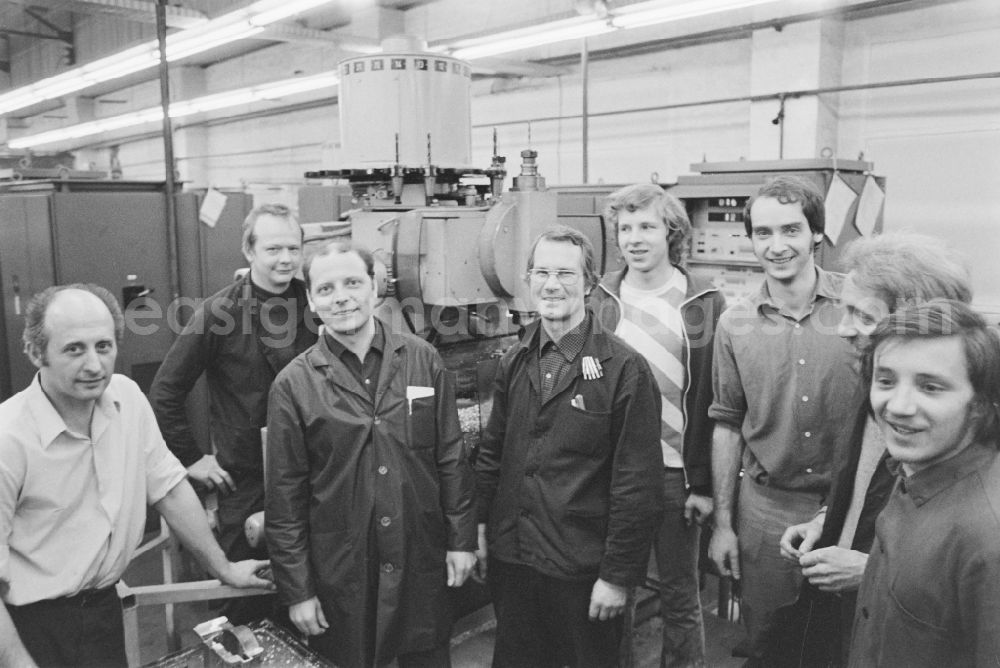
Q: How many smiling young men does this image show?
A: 3